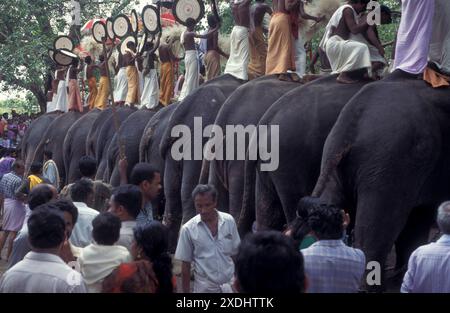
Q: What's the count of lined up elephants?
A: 11